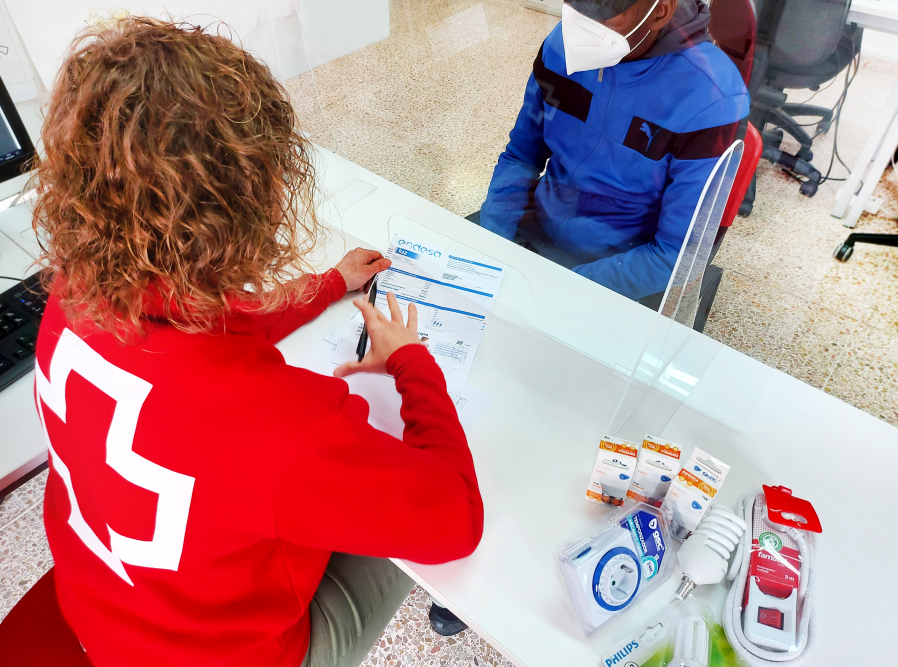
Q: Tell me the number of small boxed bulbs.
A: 3